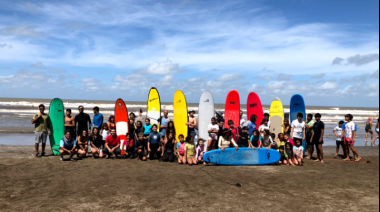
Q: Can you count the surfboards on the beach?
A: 10